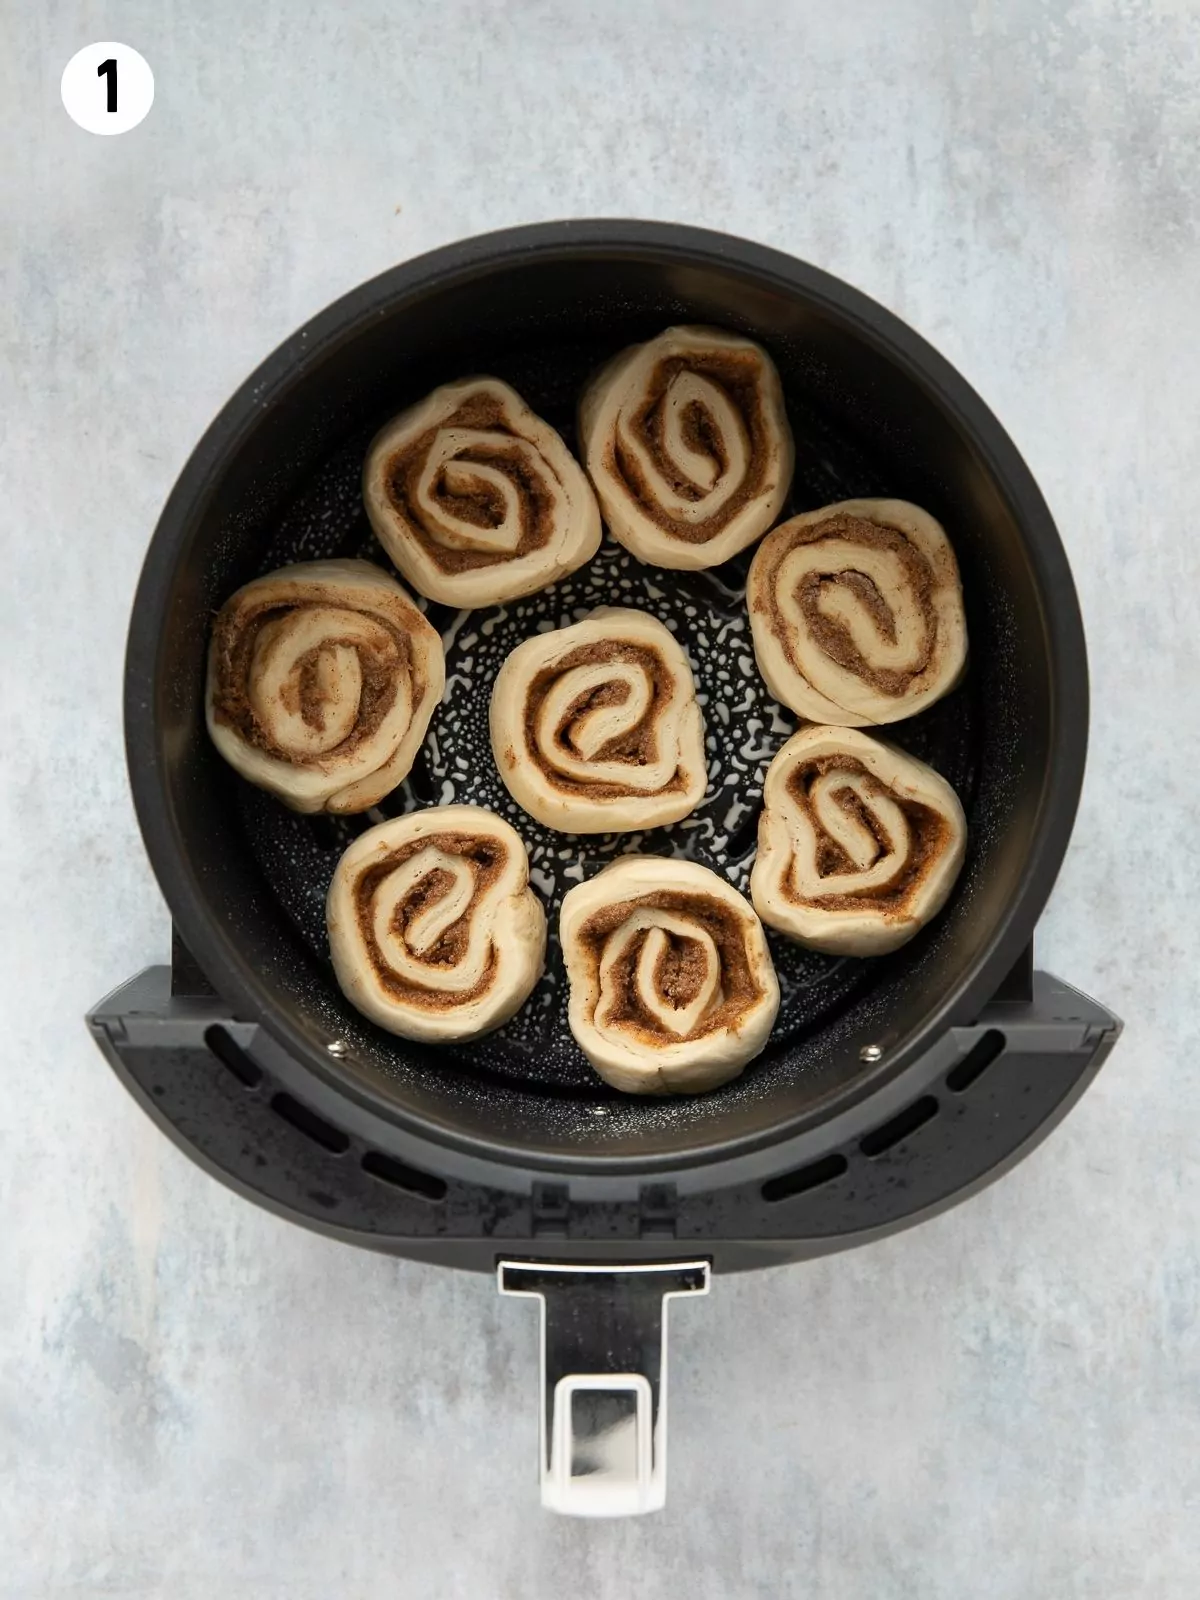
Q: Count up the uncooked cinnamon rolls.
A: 8